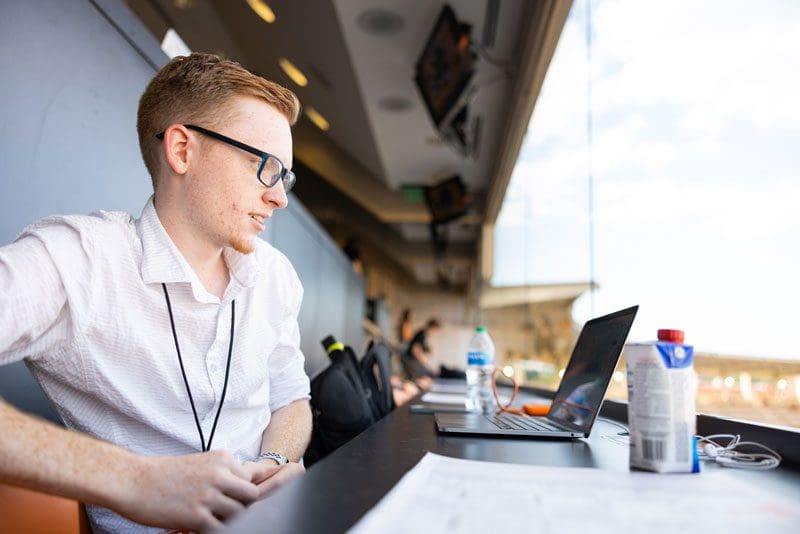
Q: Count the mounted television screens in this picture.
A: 2